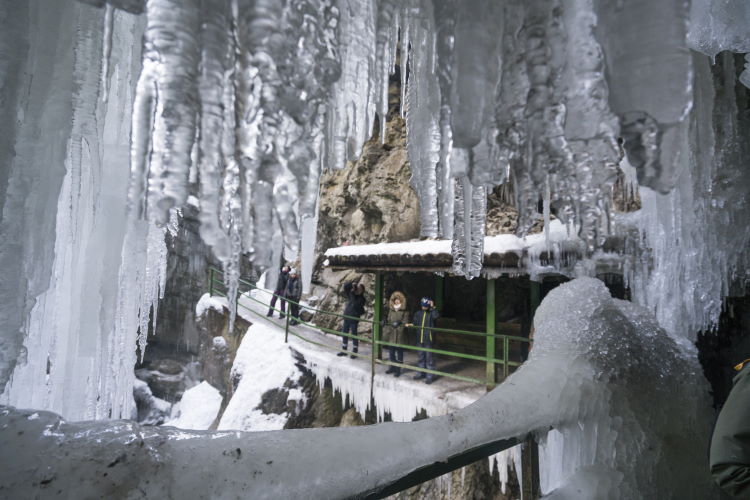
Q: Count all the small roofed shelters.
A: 1